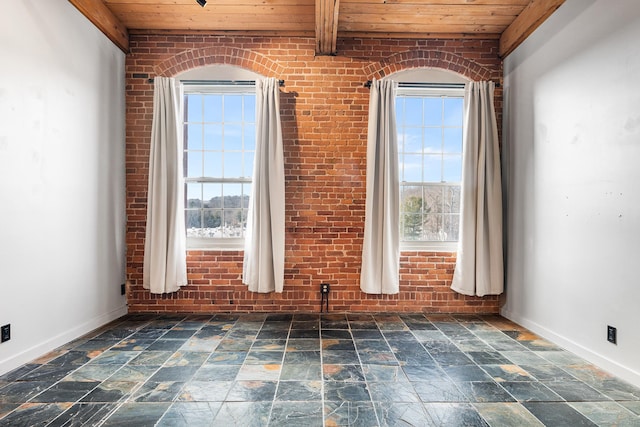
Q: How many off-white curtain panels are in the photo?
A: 4